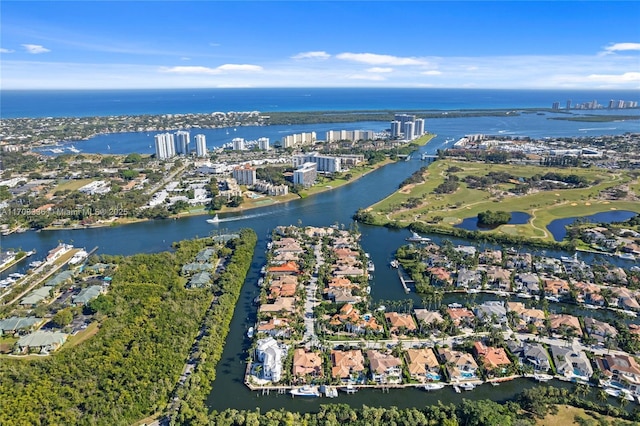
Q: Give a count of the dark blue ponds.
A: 2